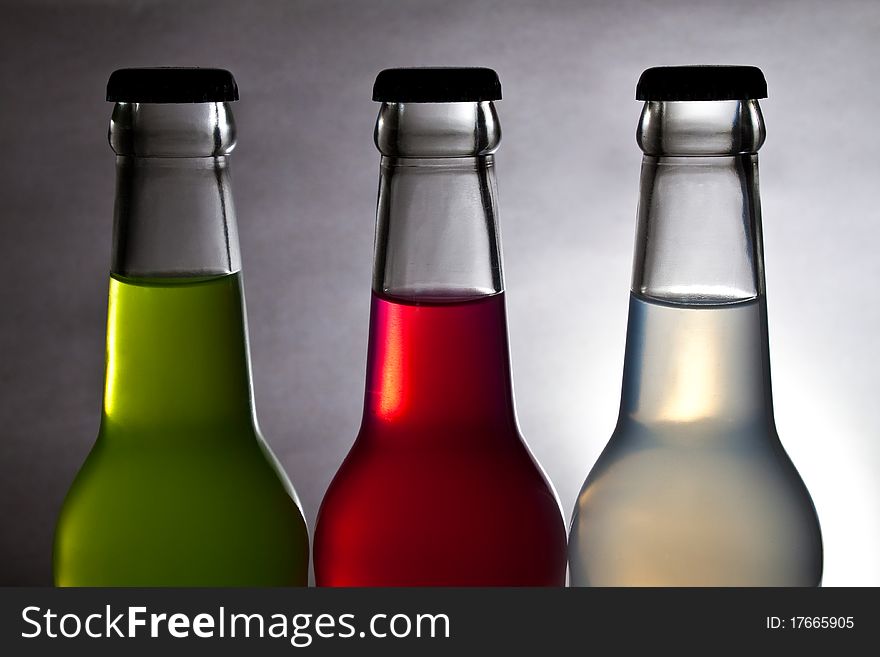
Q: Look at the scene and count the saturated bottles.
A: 2